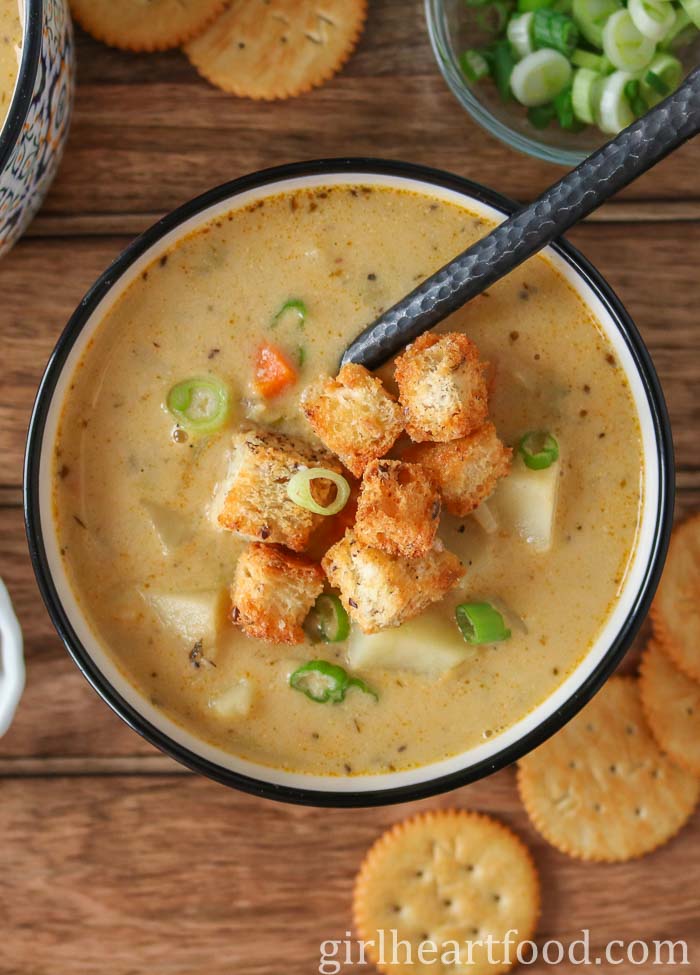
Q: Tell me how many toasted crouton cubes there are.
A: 7